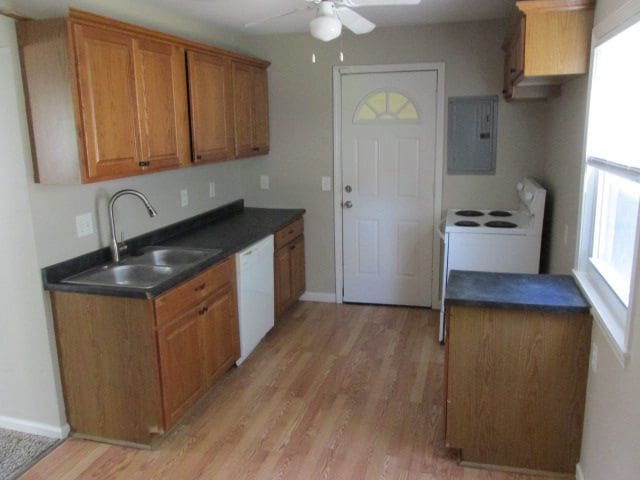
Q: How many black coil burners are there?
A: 4